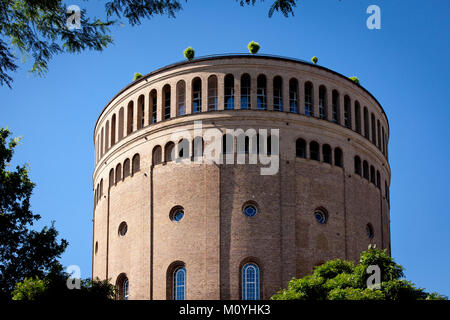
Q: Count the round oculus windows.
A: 6